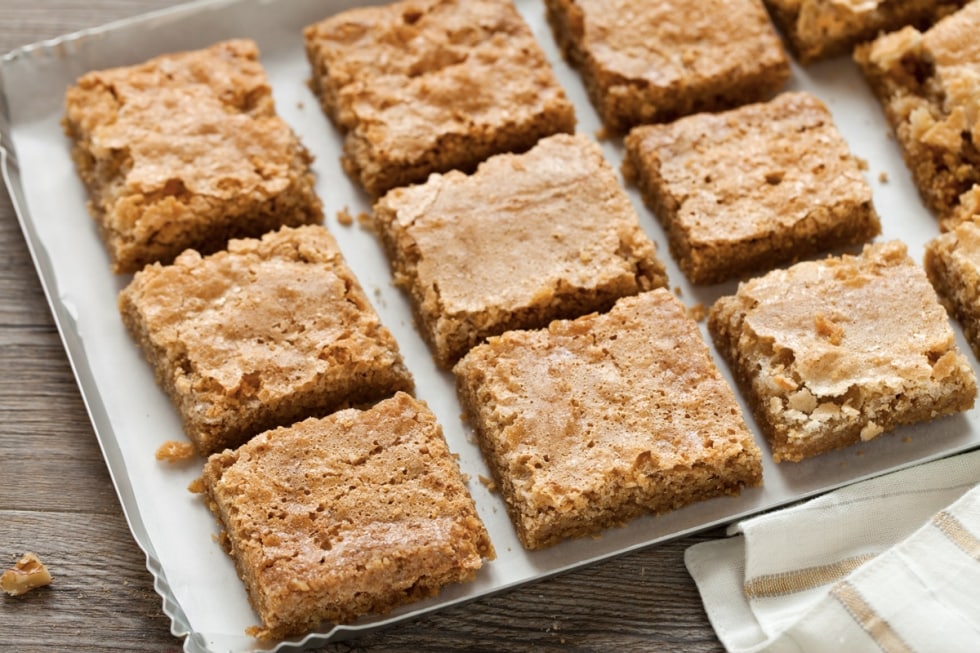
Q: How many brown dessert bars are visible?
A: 12